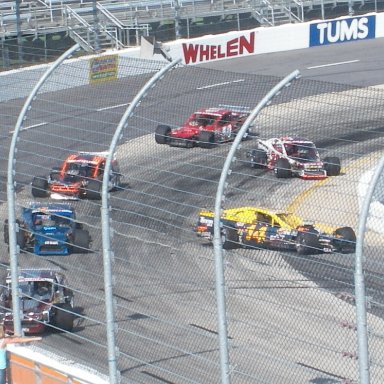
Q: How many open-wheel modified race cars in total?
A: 6